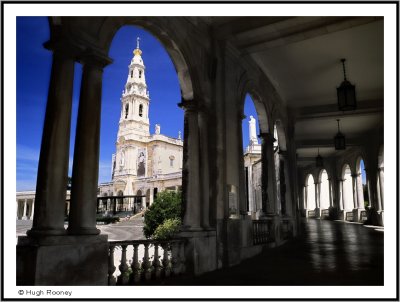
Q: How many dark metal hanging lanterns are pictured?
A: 3